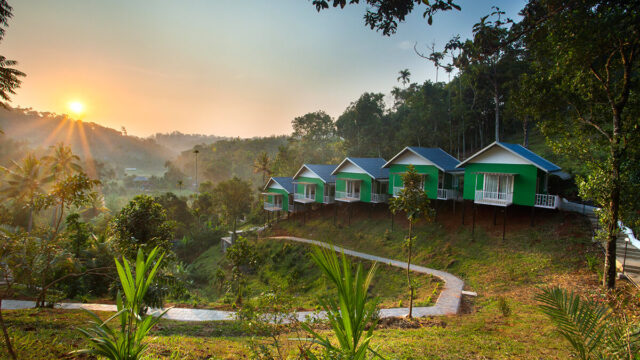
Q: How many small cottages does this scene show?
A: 5